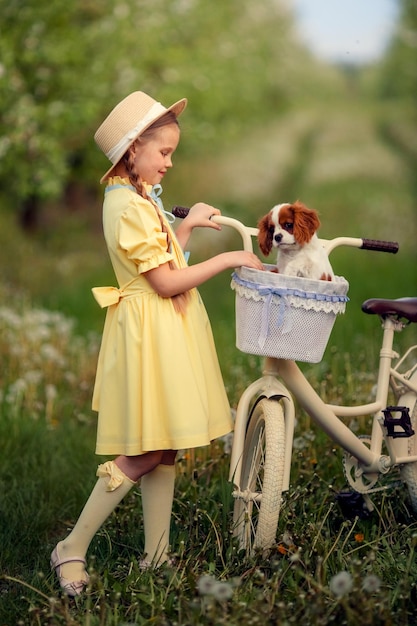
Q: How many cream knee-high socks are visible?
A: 2